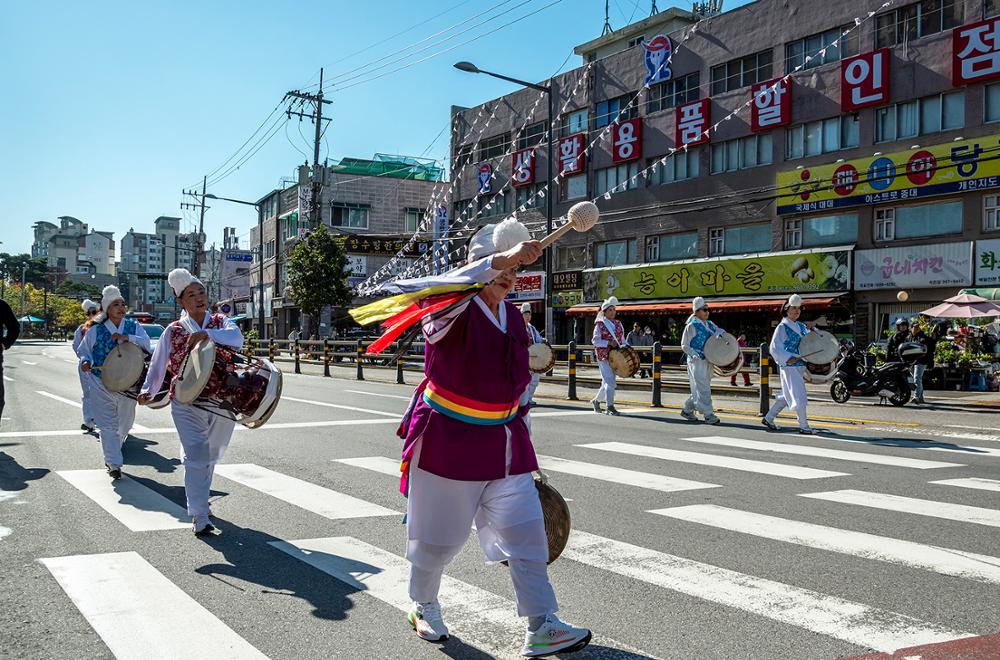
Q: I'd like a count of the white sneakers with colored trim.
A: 2